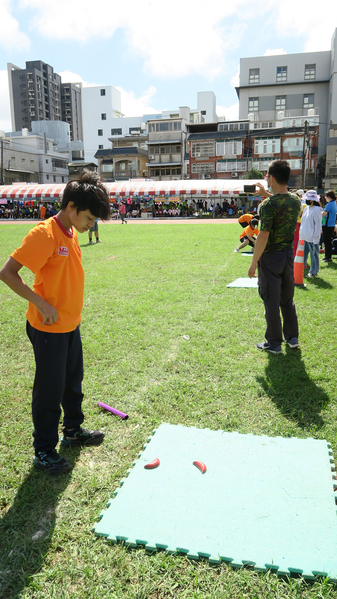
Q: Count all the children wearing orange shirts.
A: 3